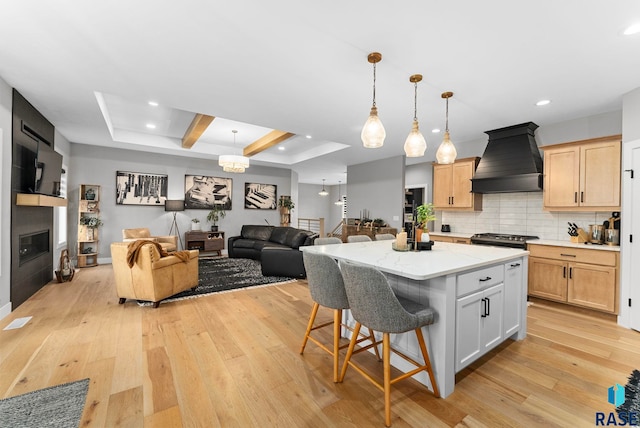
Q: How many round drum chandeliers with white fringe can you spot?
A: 1